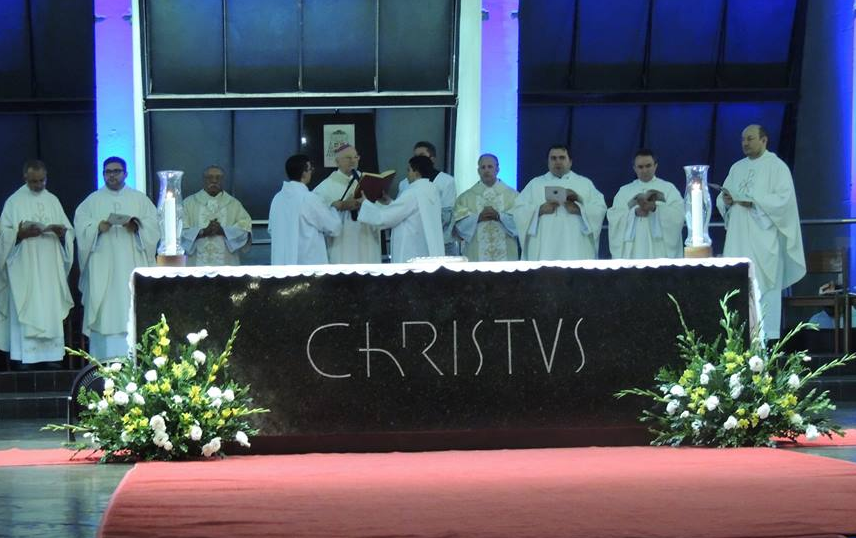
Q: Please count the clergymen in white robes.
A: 11